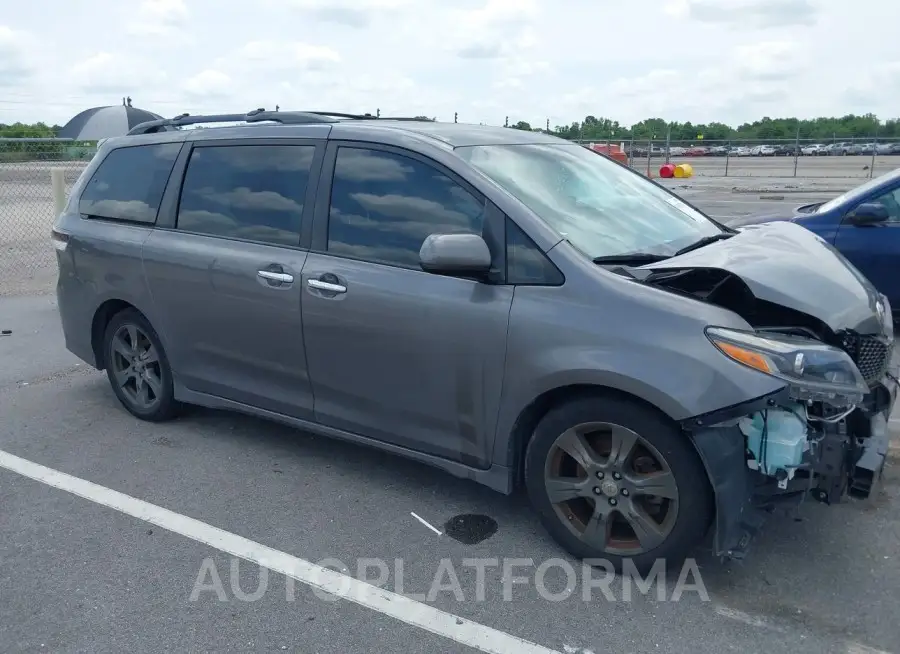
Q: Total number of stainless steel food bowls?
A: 0